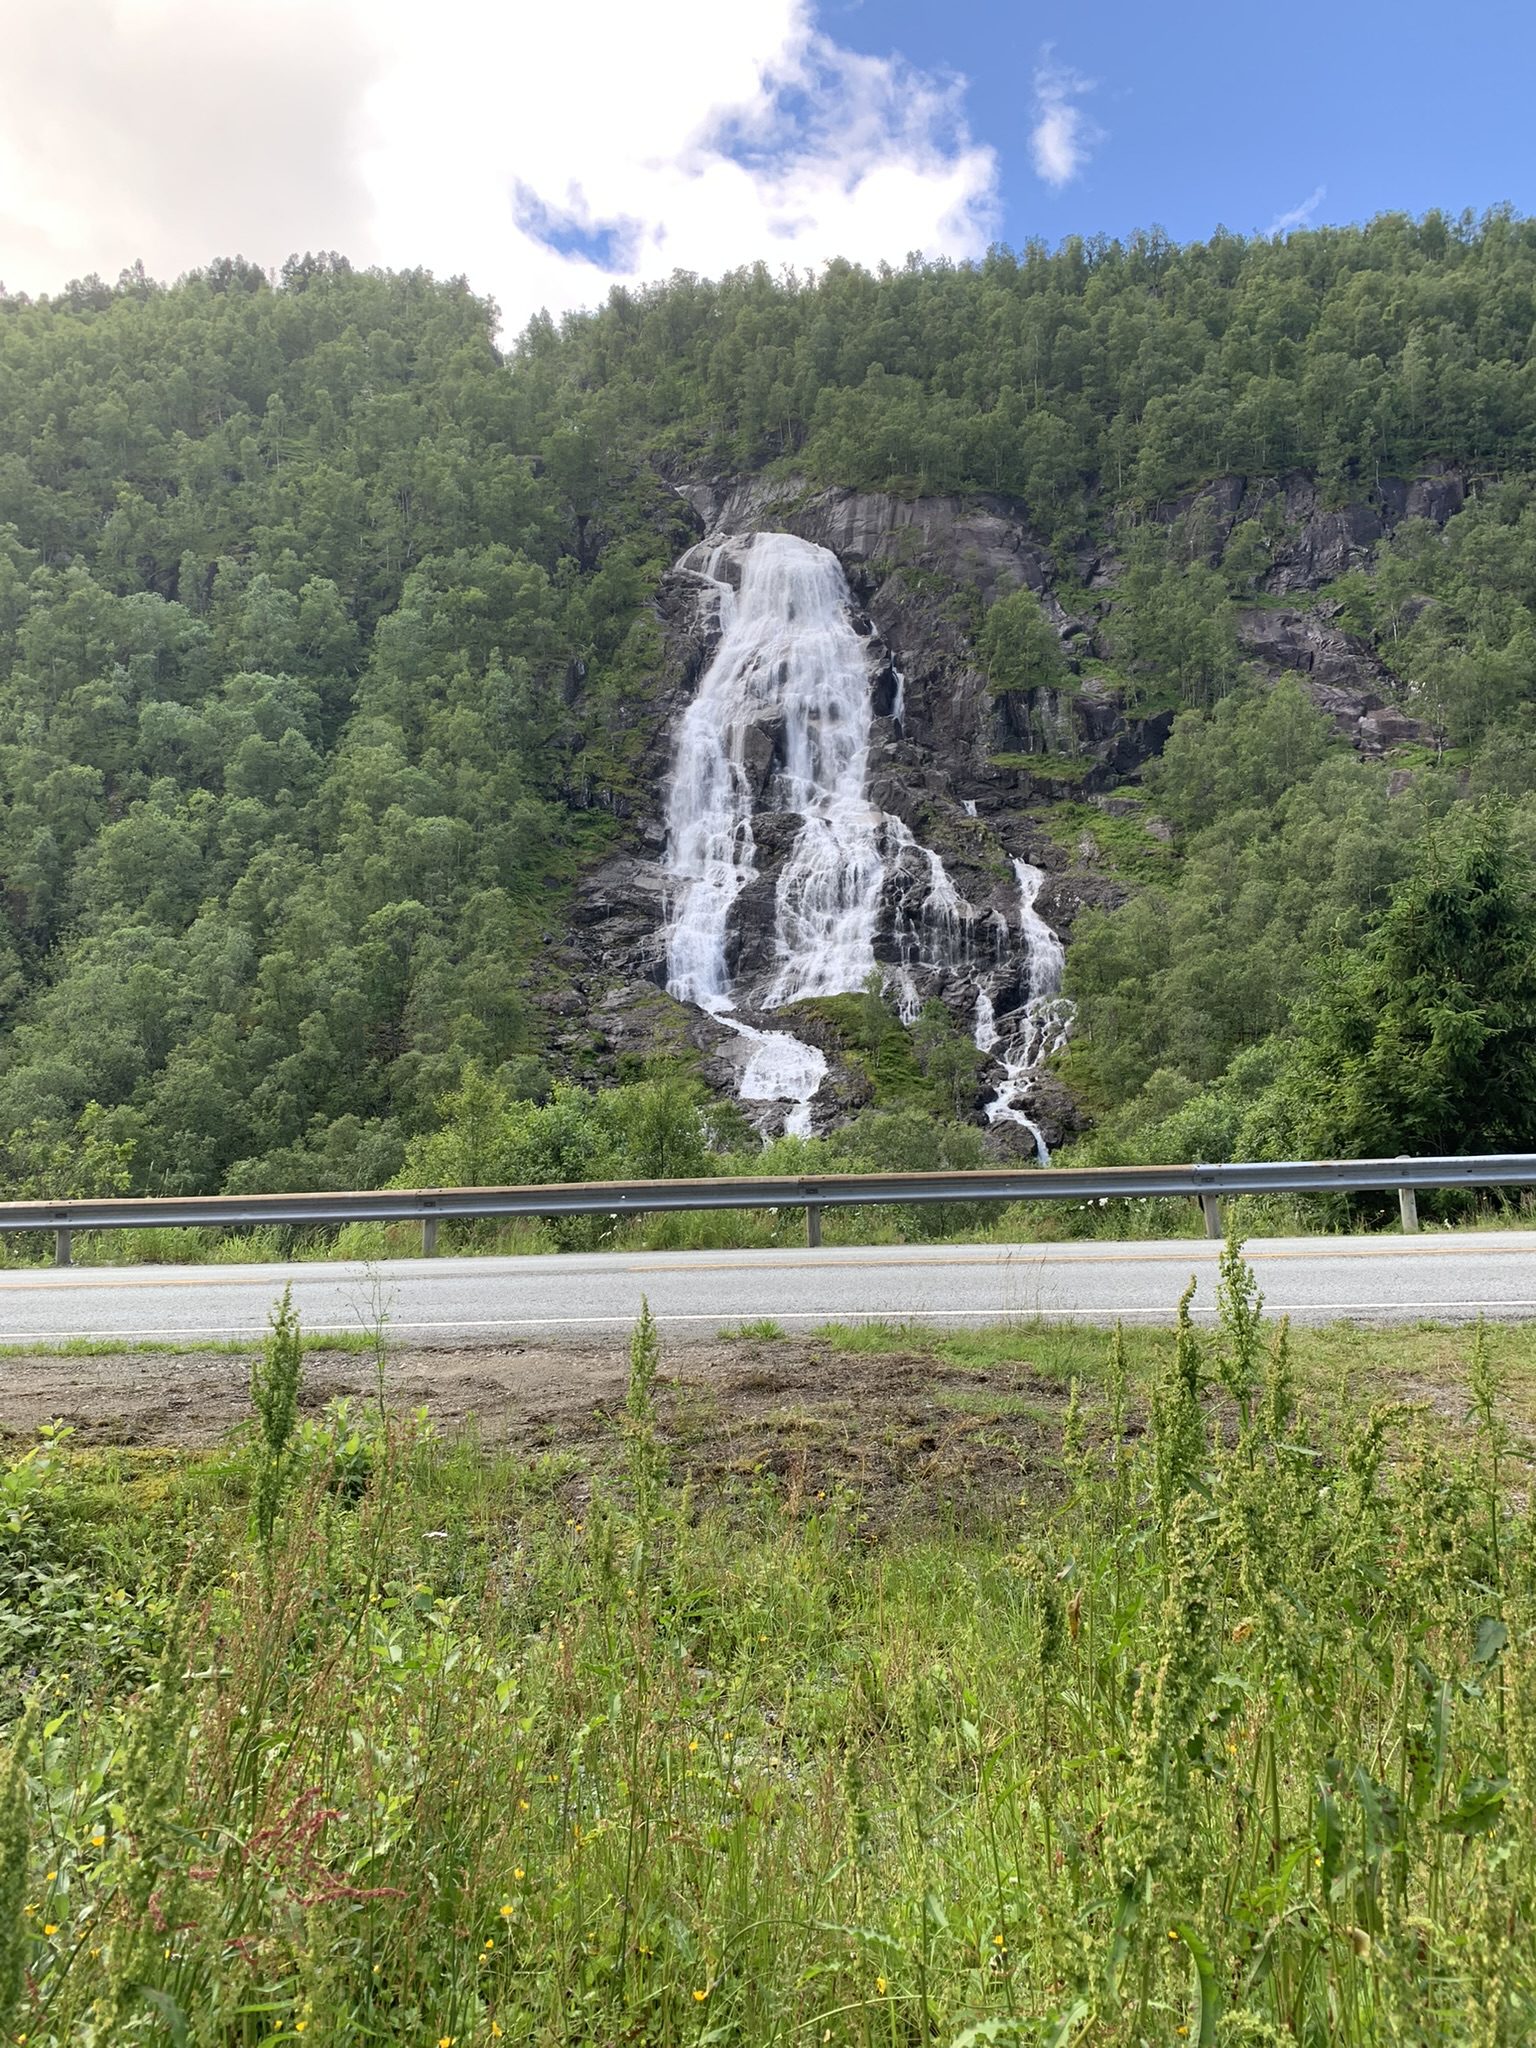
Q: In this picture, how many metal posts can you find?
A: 5